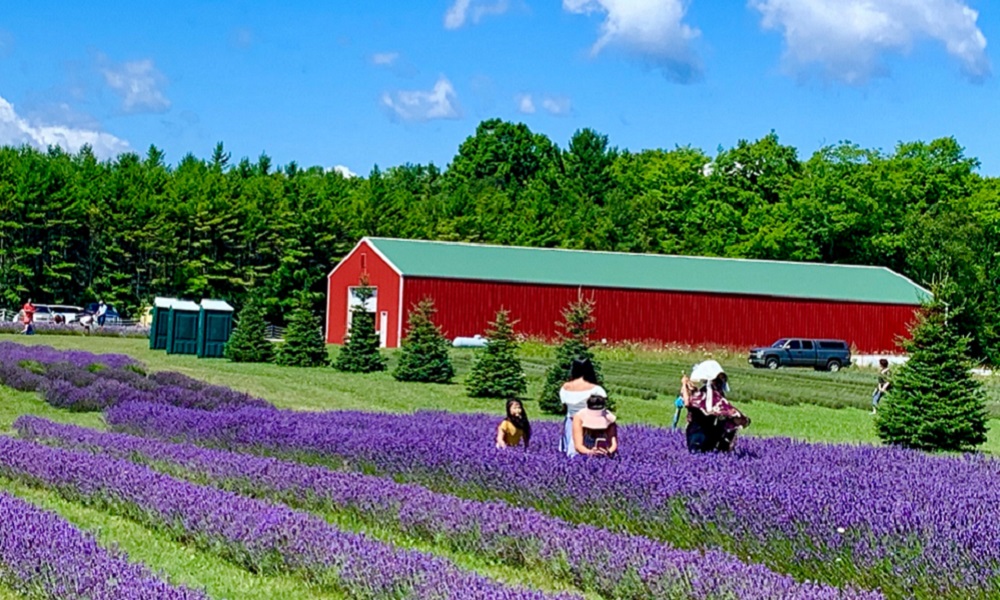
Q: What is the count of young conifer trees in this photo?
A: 7